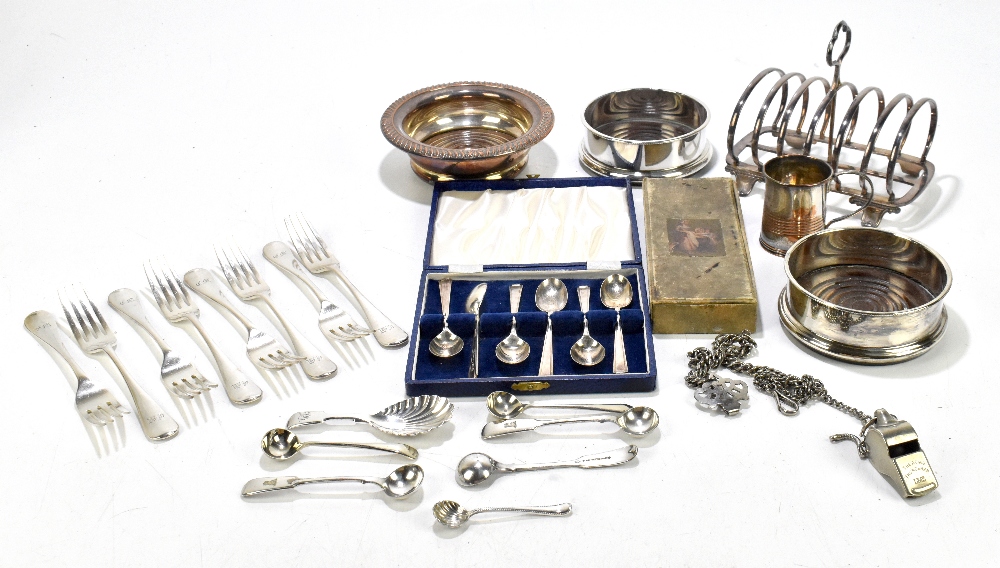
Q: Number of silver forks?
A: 8